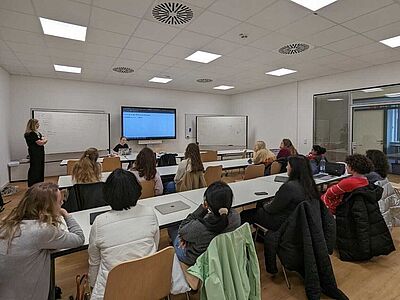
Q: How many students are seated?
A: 12